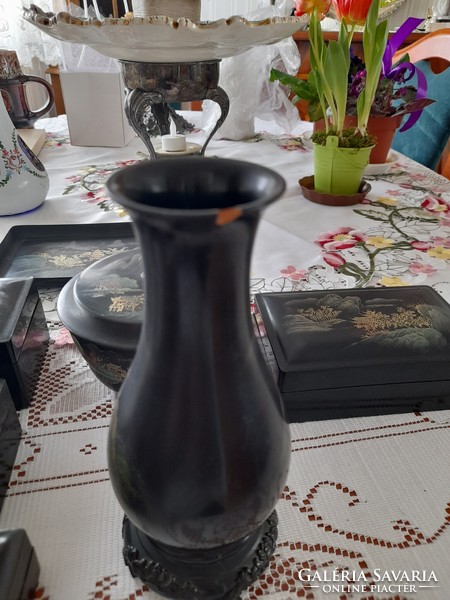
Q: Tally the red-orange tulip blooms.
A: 2